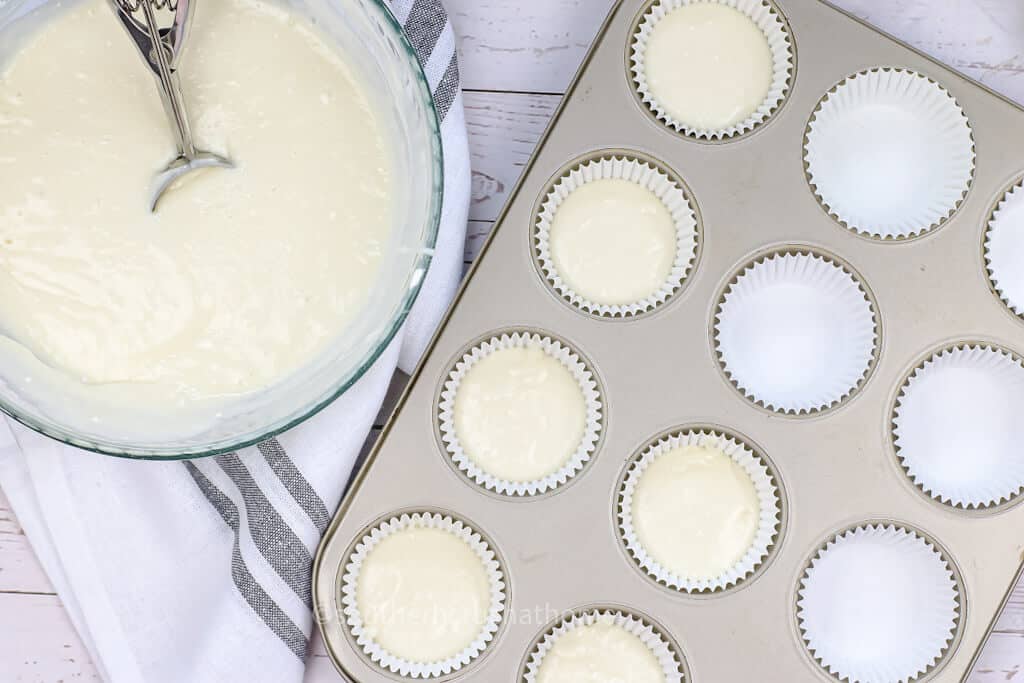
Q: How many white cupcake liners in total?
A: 11